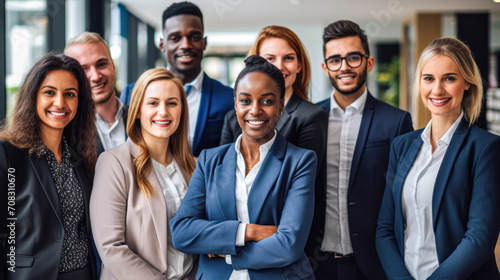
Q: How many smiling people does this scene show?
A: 8